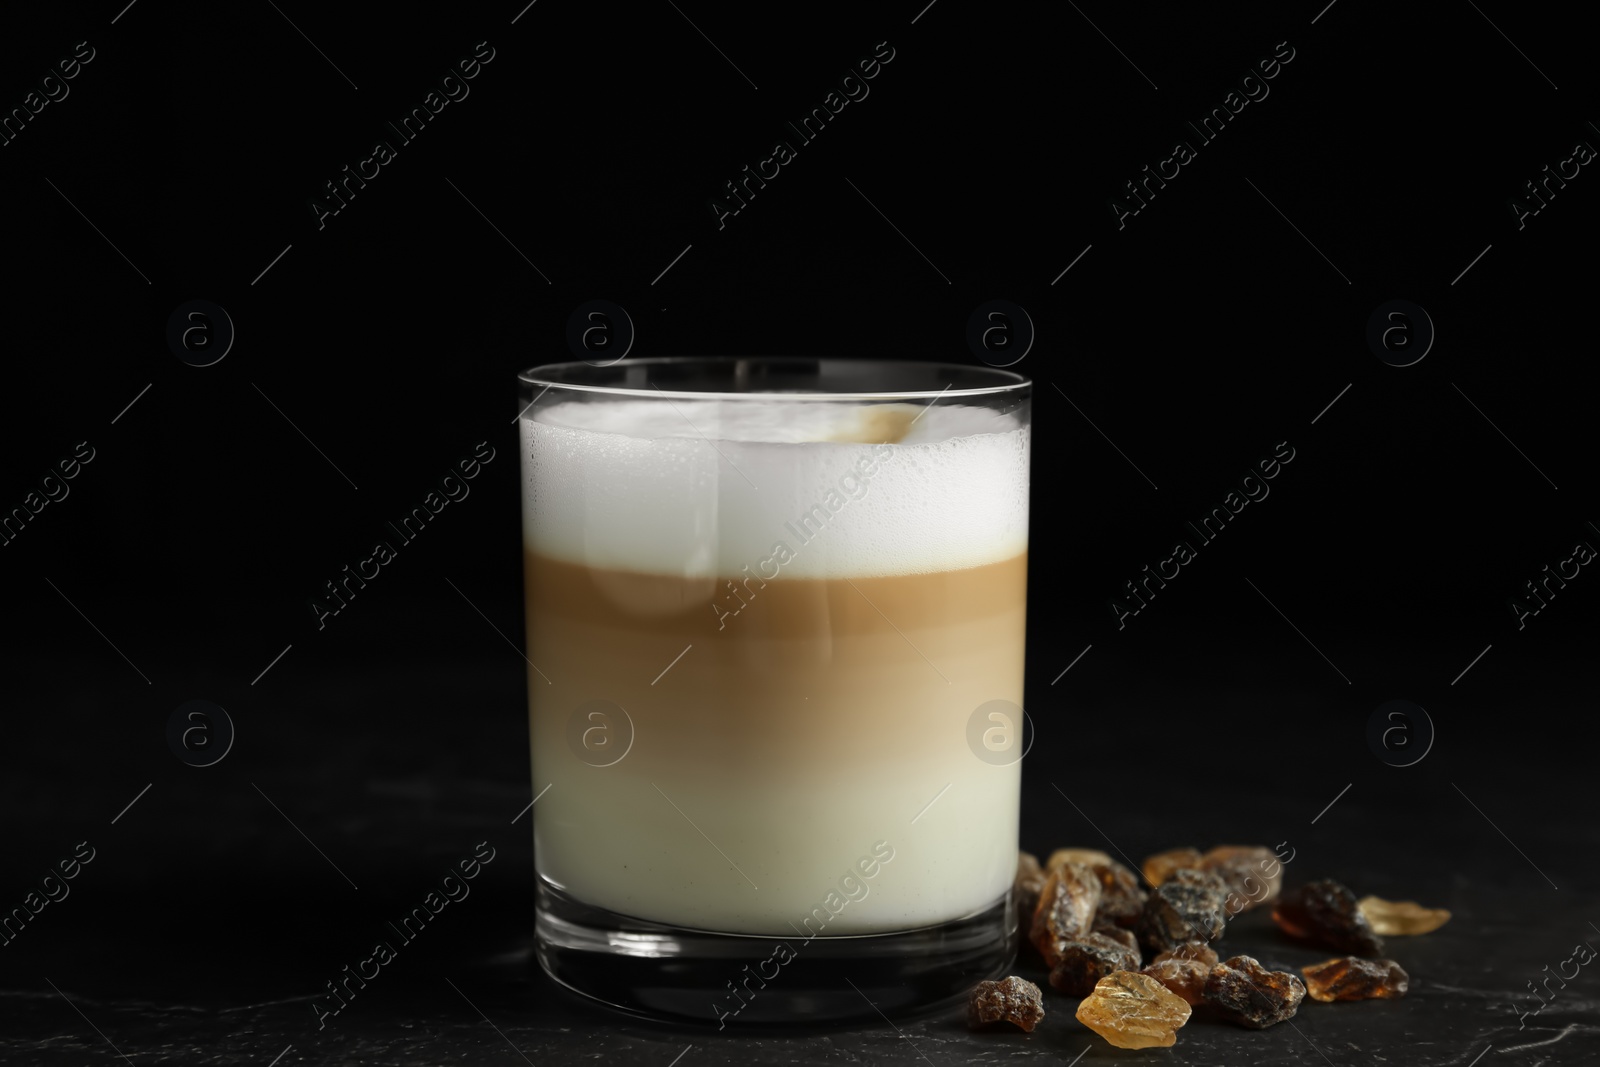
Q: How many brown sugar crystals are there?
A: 15